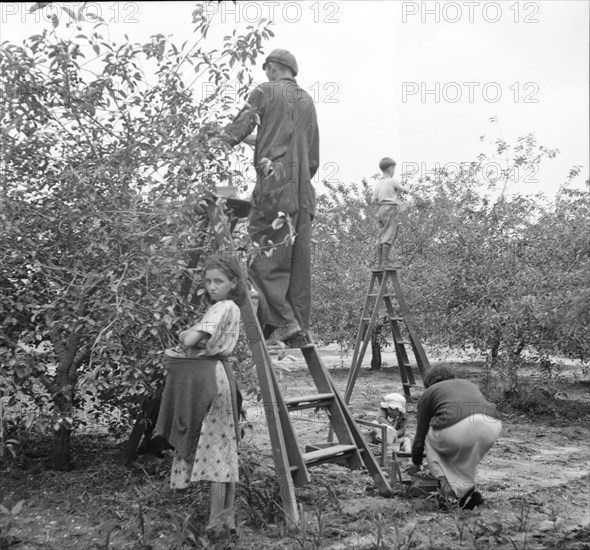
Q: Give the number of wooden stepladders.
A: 2